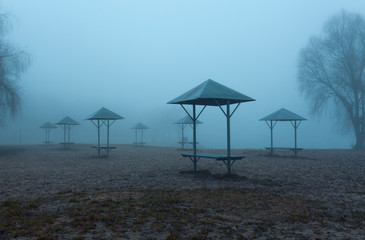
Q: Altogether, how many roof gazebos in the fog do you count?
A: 7